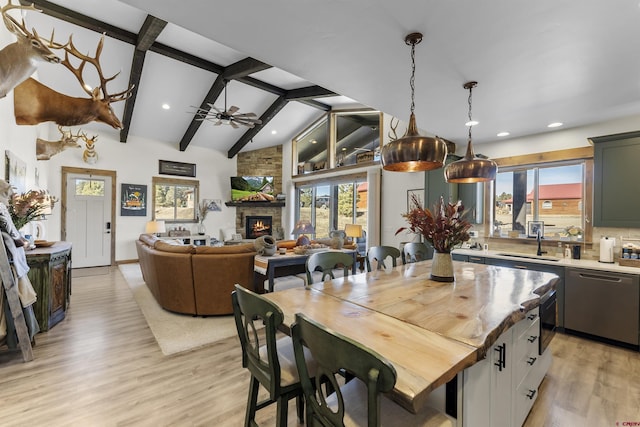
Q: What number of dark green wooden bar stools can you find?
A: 5